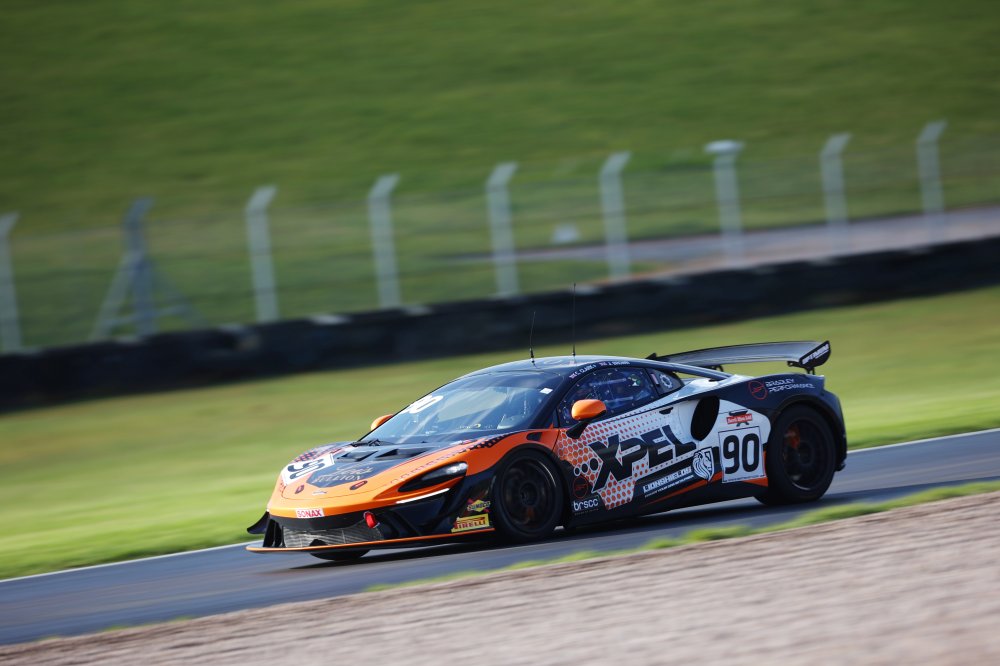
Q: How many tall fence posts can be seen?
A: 9